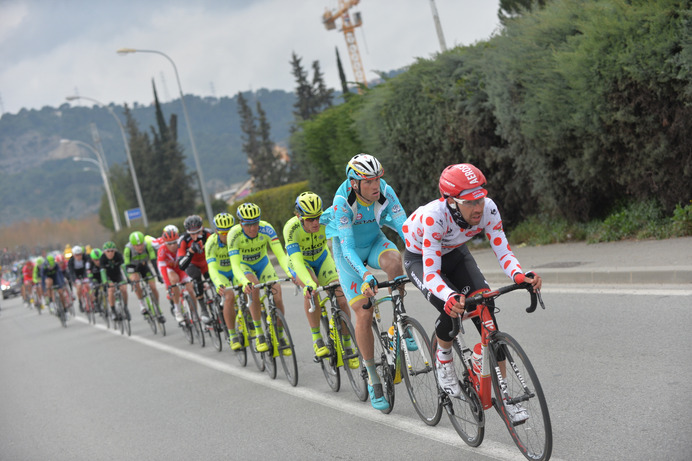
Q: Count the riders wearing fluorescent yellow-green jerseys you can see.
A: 3